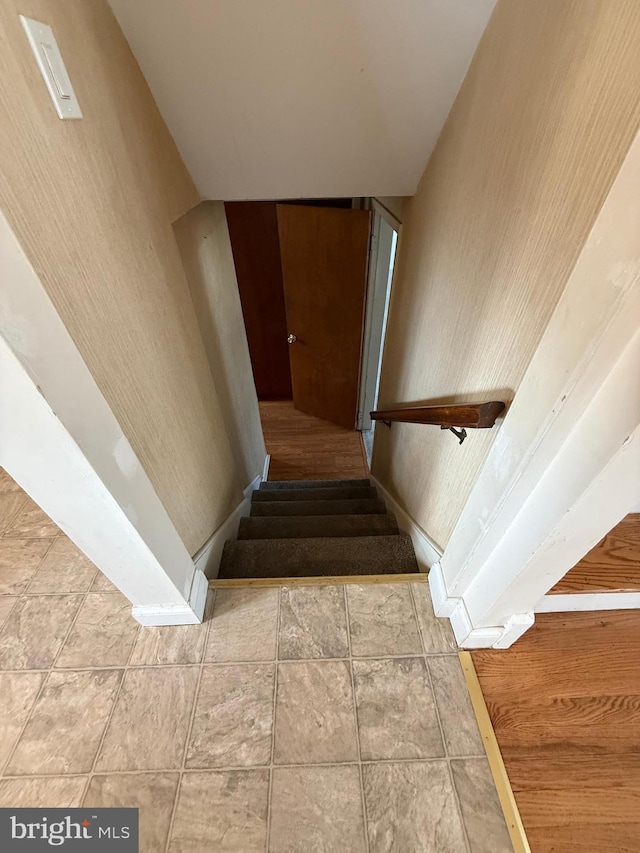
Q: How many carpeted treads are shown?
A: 5